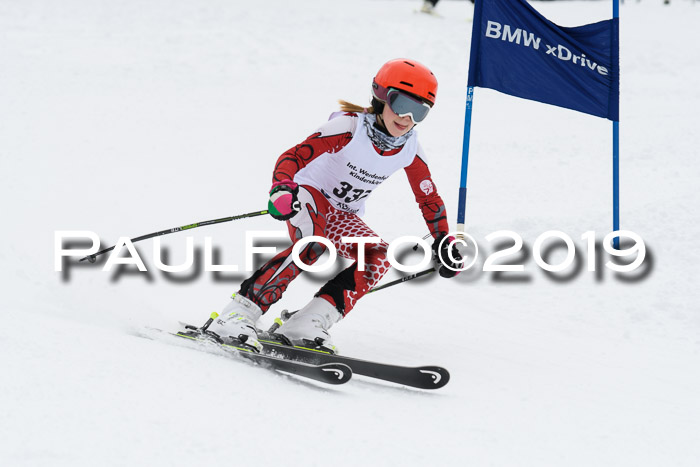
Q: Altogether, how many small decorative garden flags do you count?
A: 0